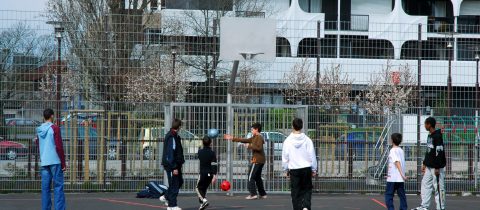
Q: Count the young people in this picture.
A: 7